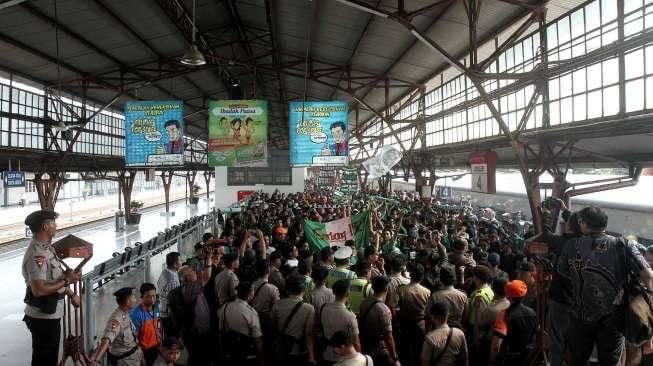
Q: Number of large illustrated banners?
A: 3